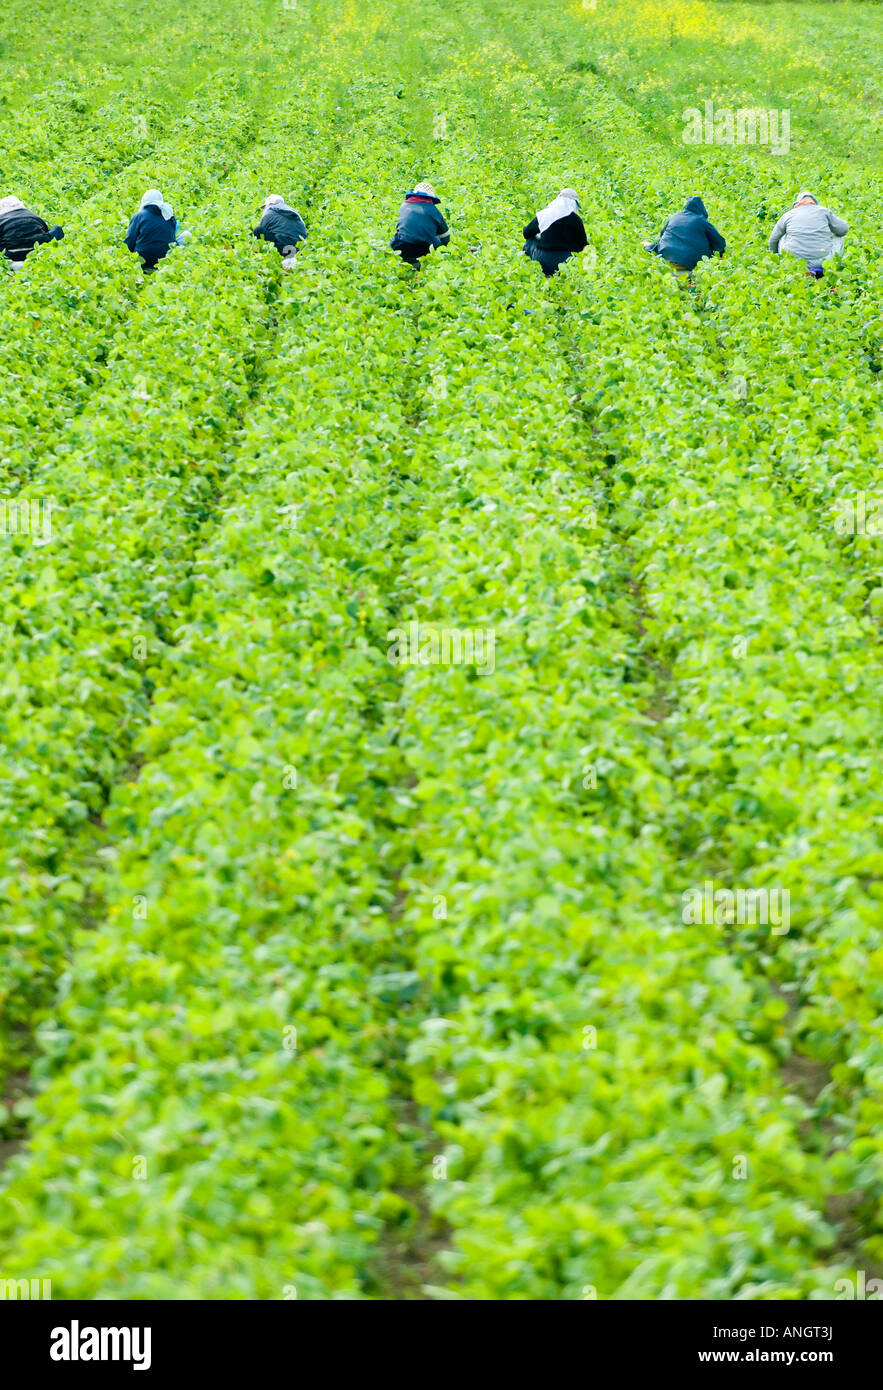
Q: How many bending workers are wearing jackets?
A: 7